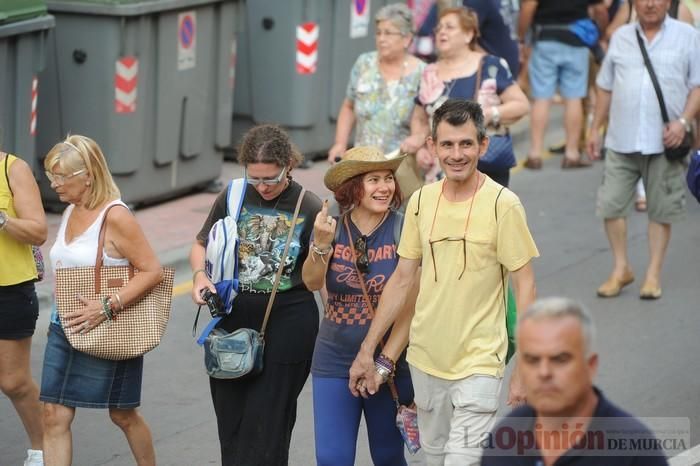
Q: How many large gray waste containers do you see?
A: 3